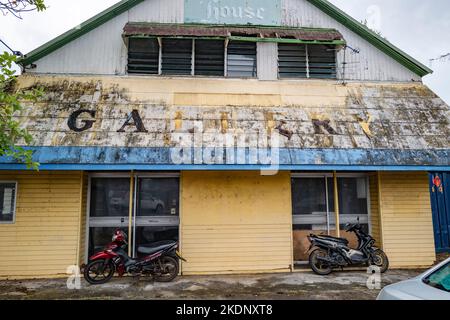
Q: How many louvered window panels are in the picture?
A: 6